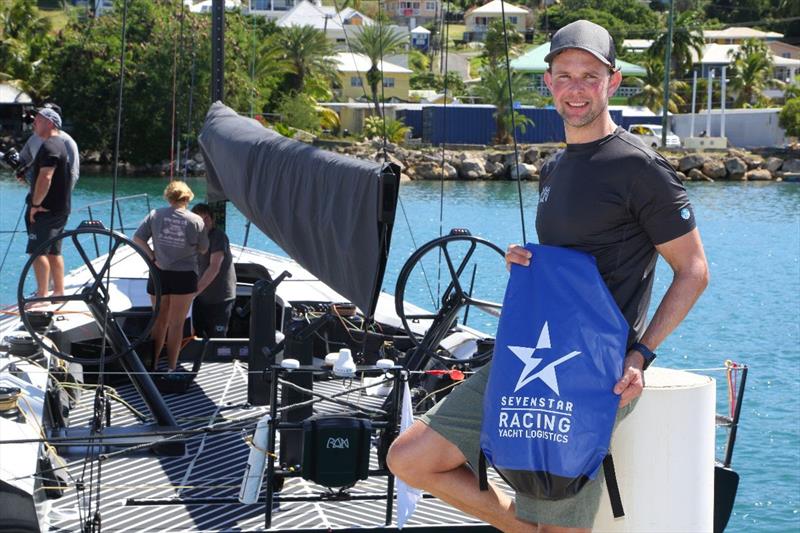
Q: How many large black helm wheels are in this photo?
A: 2